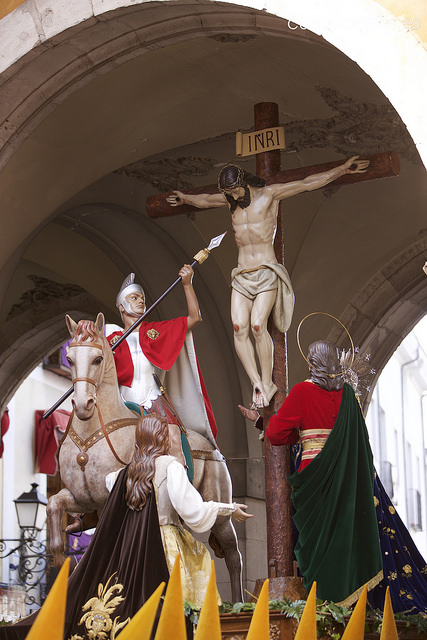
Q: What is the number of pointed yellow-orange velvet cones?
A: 8